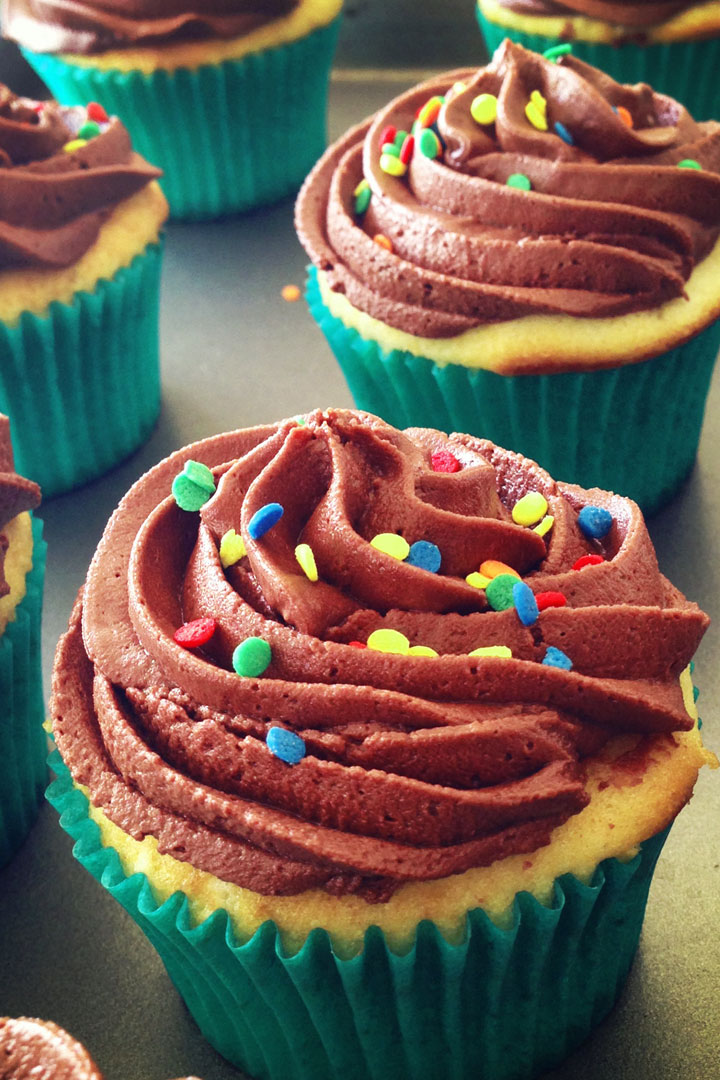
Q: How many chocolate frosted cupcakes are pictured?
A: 7